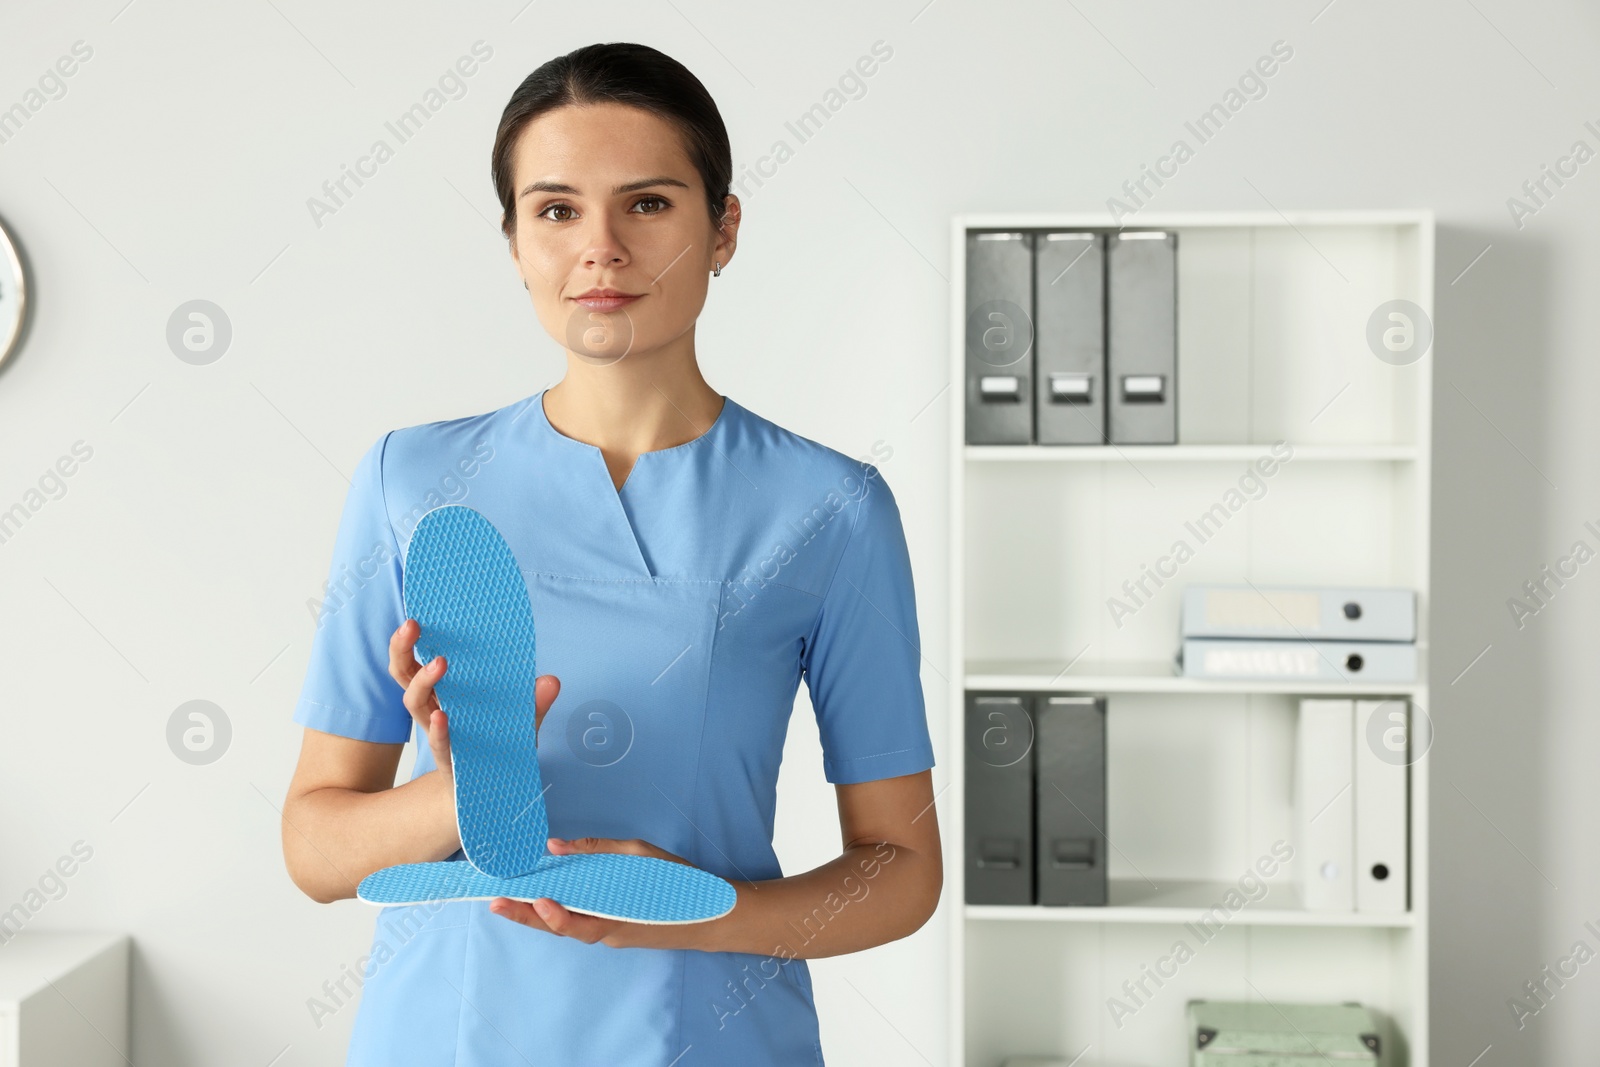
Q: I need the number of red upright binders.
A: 0